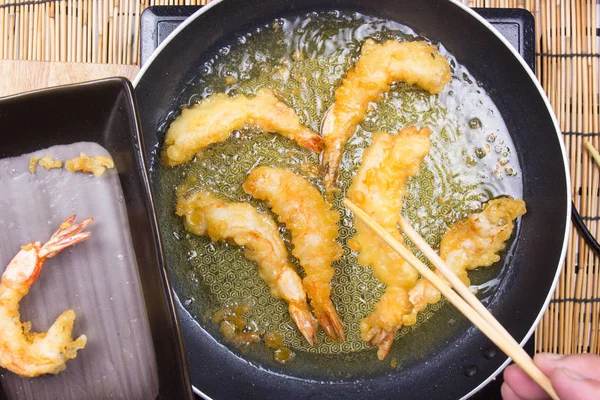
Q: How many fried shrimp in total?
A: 7